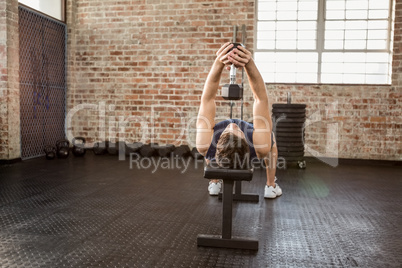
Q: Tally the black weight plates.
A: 12